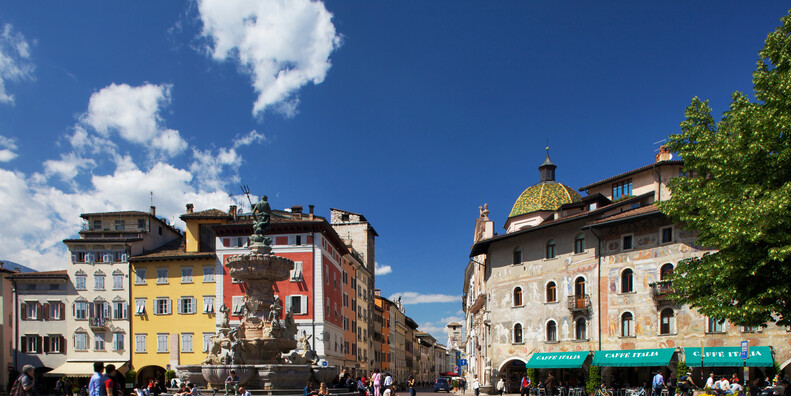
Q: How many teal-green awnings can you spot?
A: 3